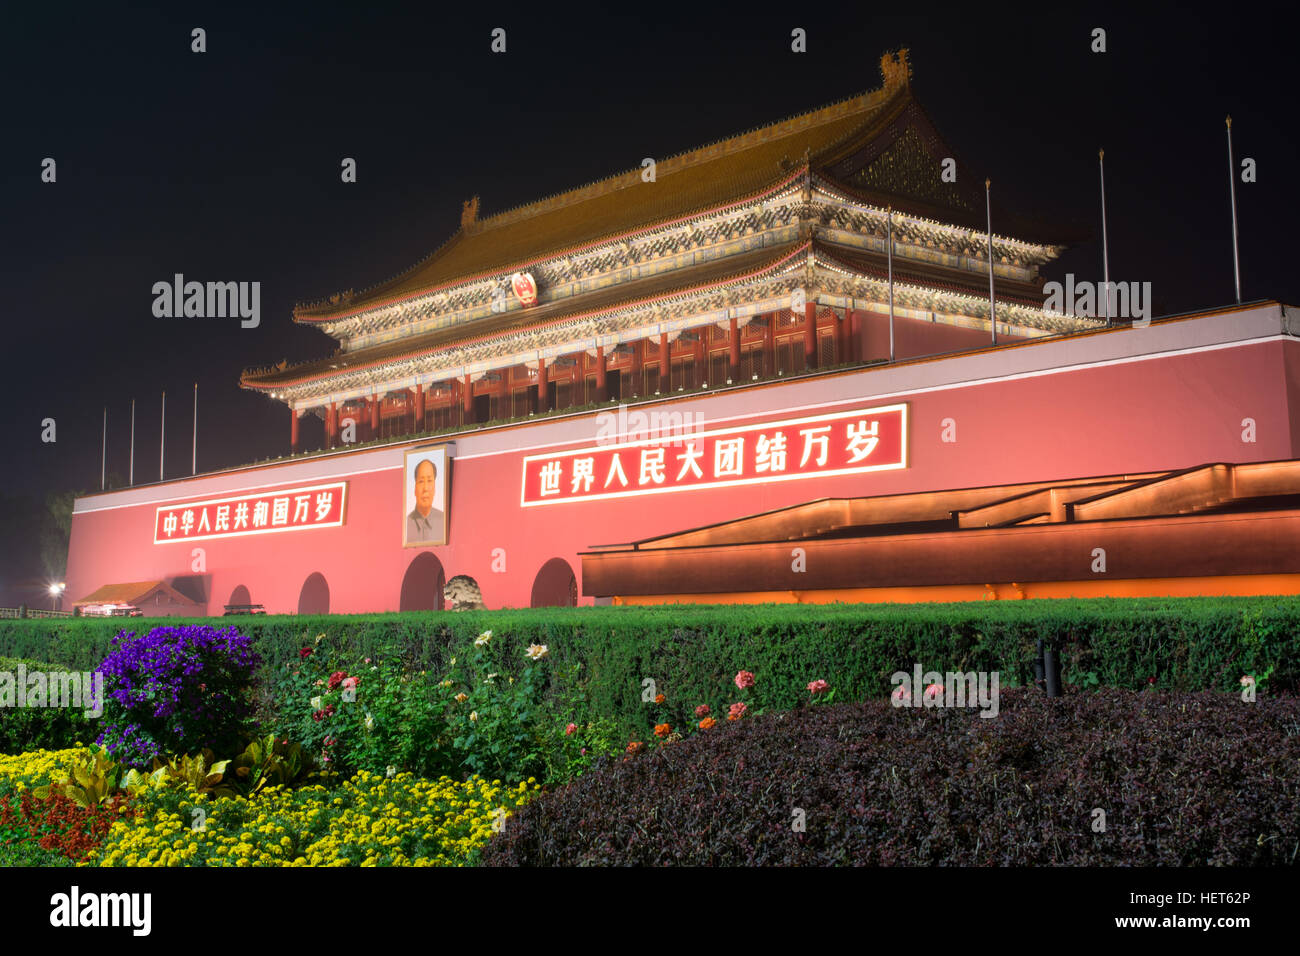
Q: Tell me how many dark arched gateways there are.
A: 4